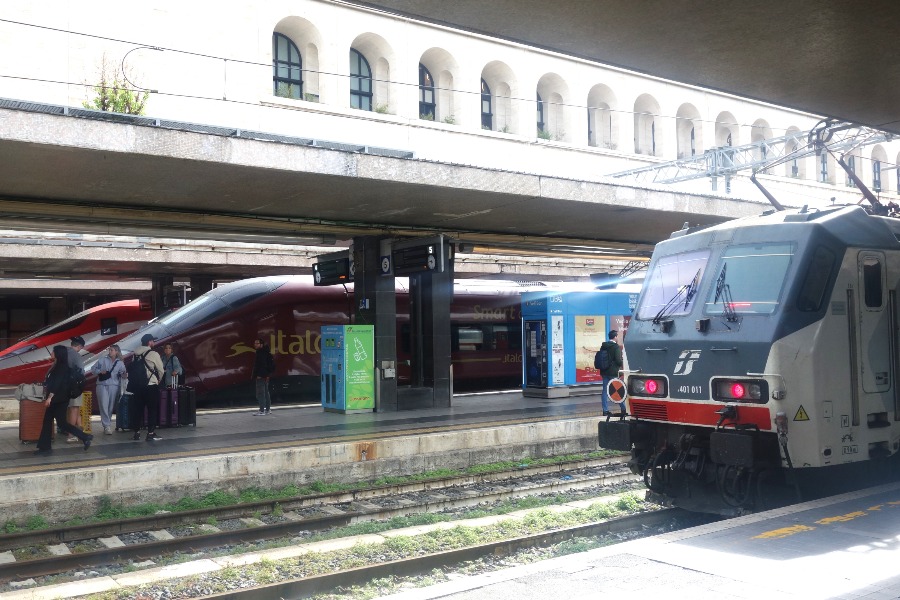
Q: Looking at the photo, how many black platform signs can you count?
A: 2